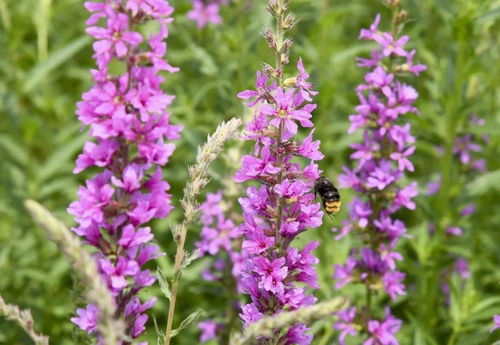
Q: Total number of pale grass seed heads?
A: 4